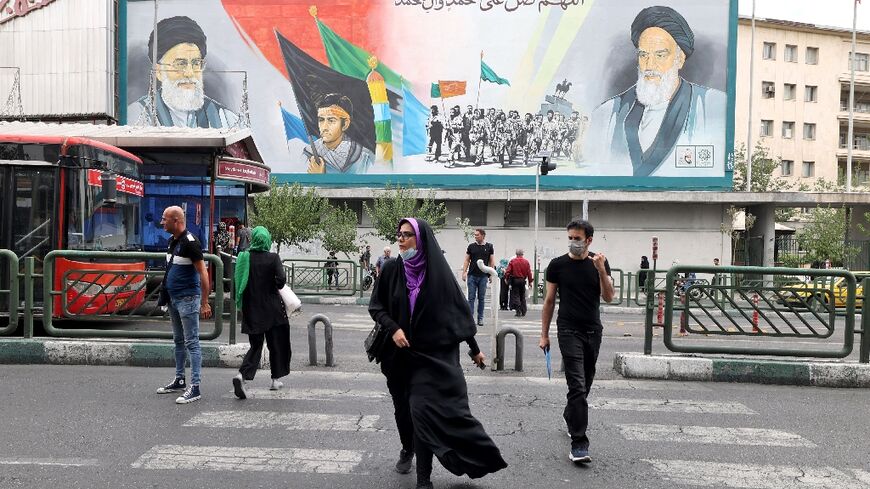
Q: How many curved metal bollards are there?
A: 2